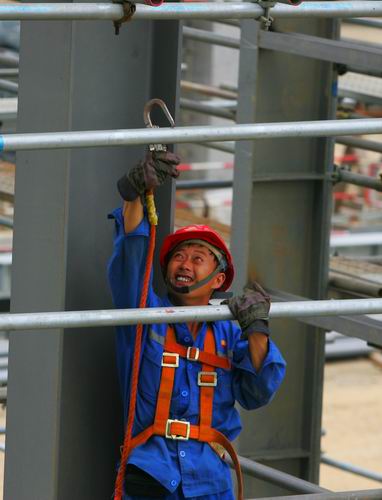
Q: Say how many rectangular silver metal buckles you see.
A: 4